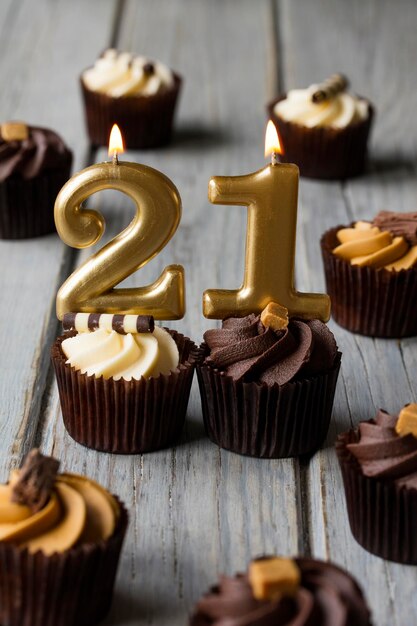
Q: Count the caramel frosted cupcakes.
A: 2